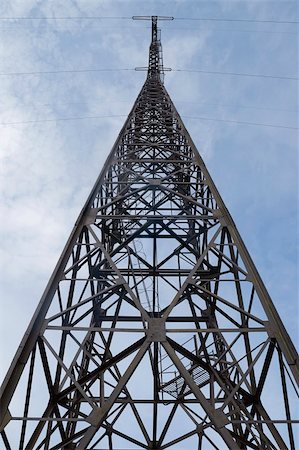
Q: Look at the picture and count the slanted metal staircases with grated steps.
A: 1